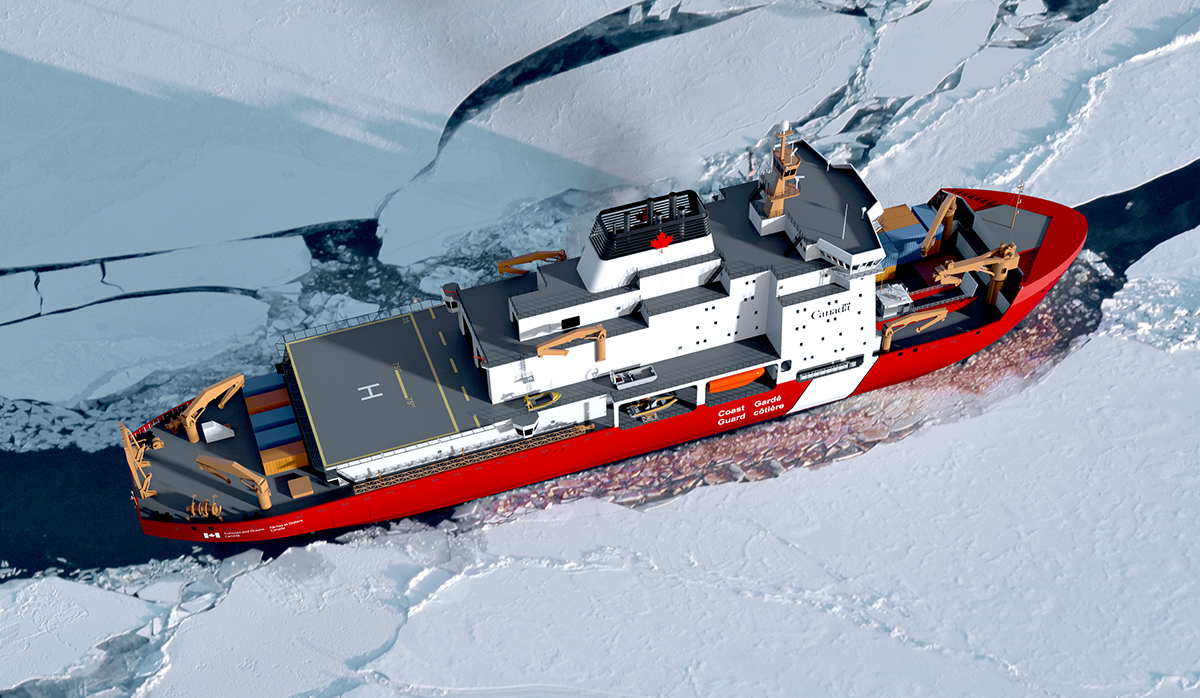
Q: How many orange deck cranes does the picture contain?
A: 7